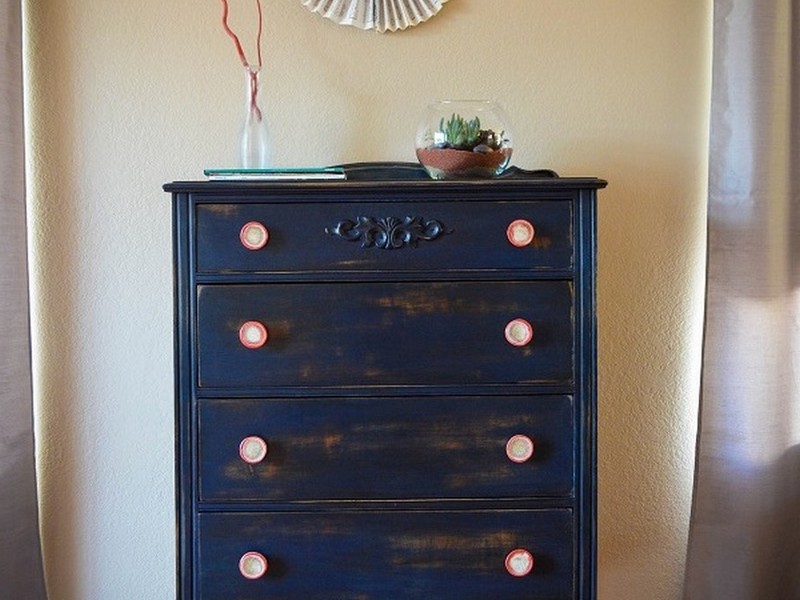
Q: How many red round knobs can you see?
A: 8